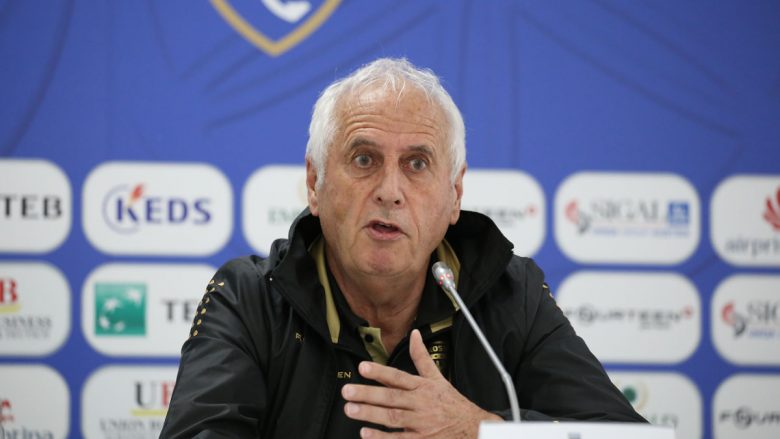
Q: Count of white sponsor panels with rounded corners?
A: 14